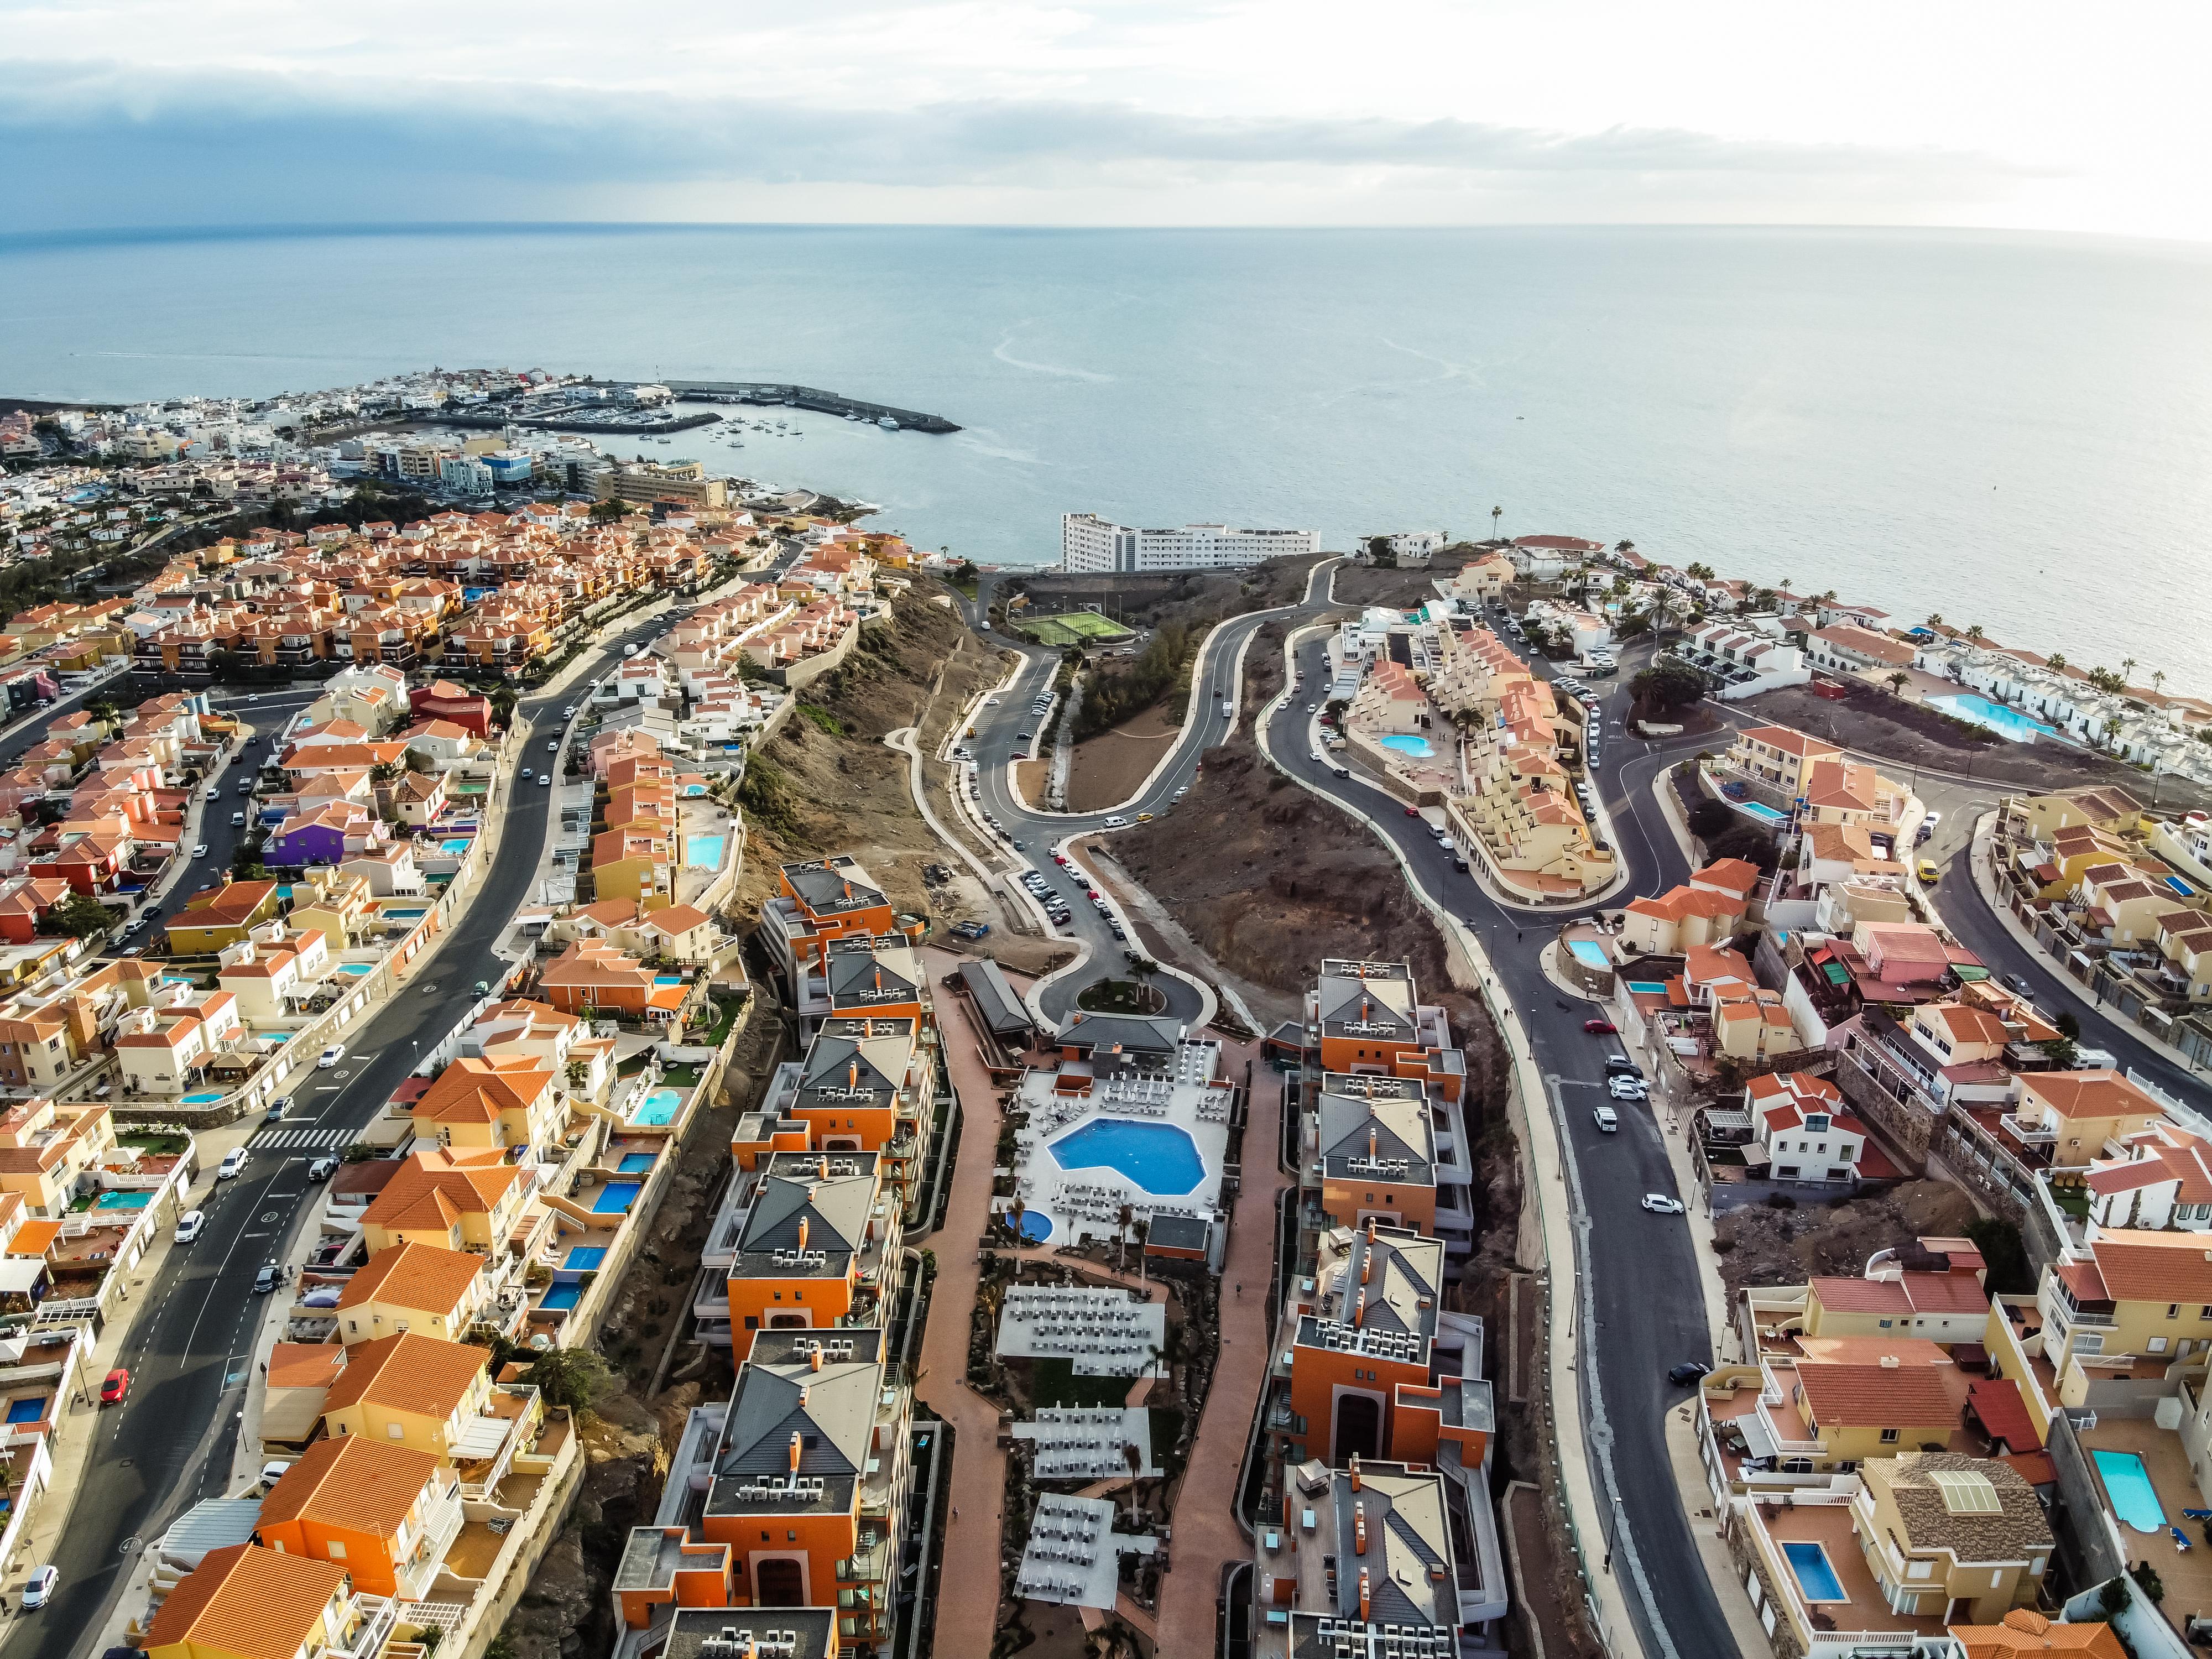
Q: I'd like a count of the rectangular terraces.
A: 3